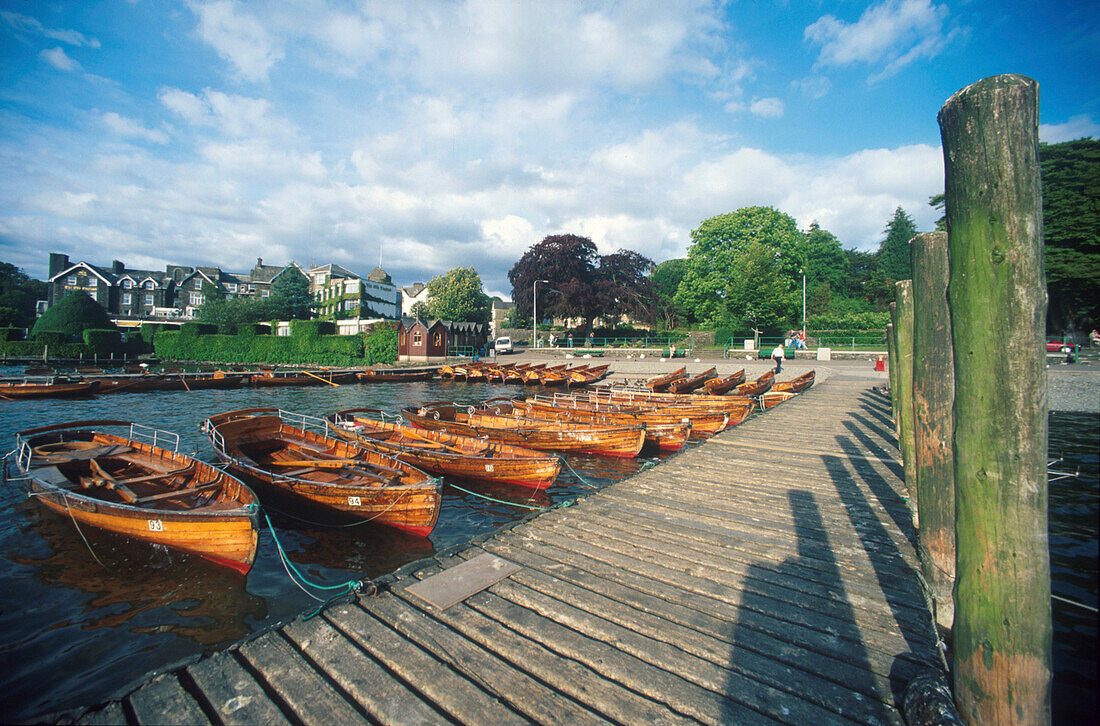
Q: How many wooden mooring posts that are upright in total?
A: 5